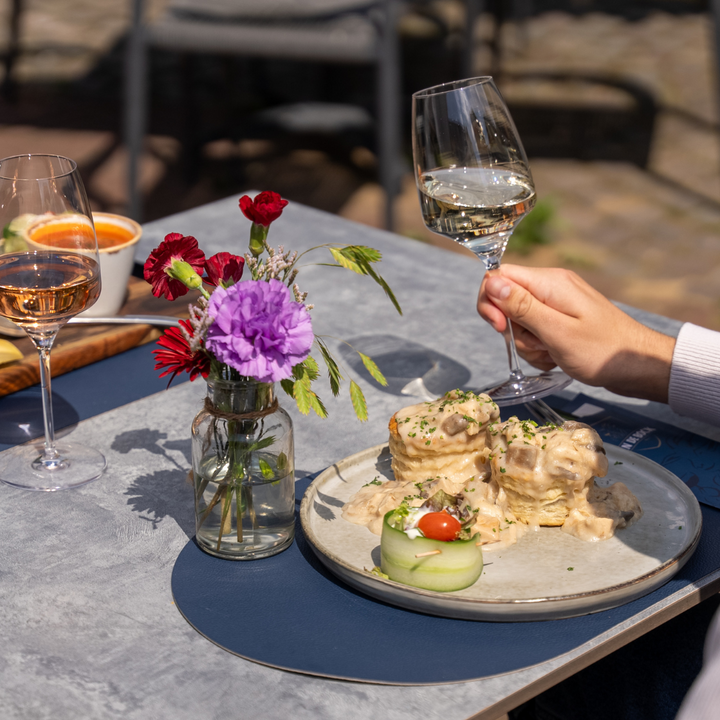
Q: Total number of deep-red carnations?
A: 3